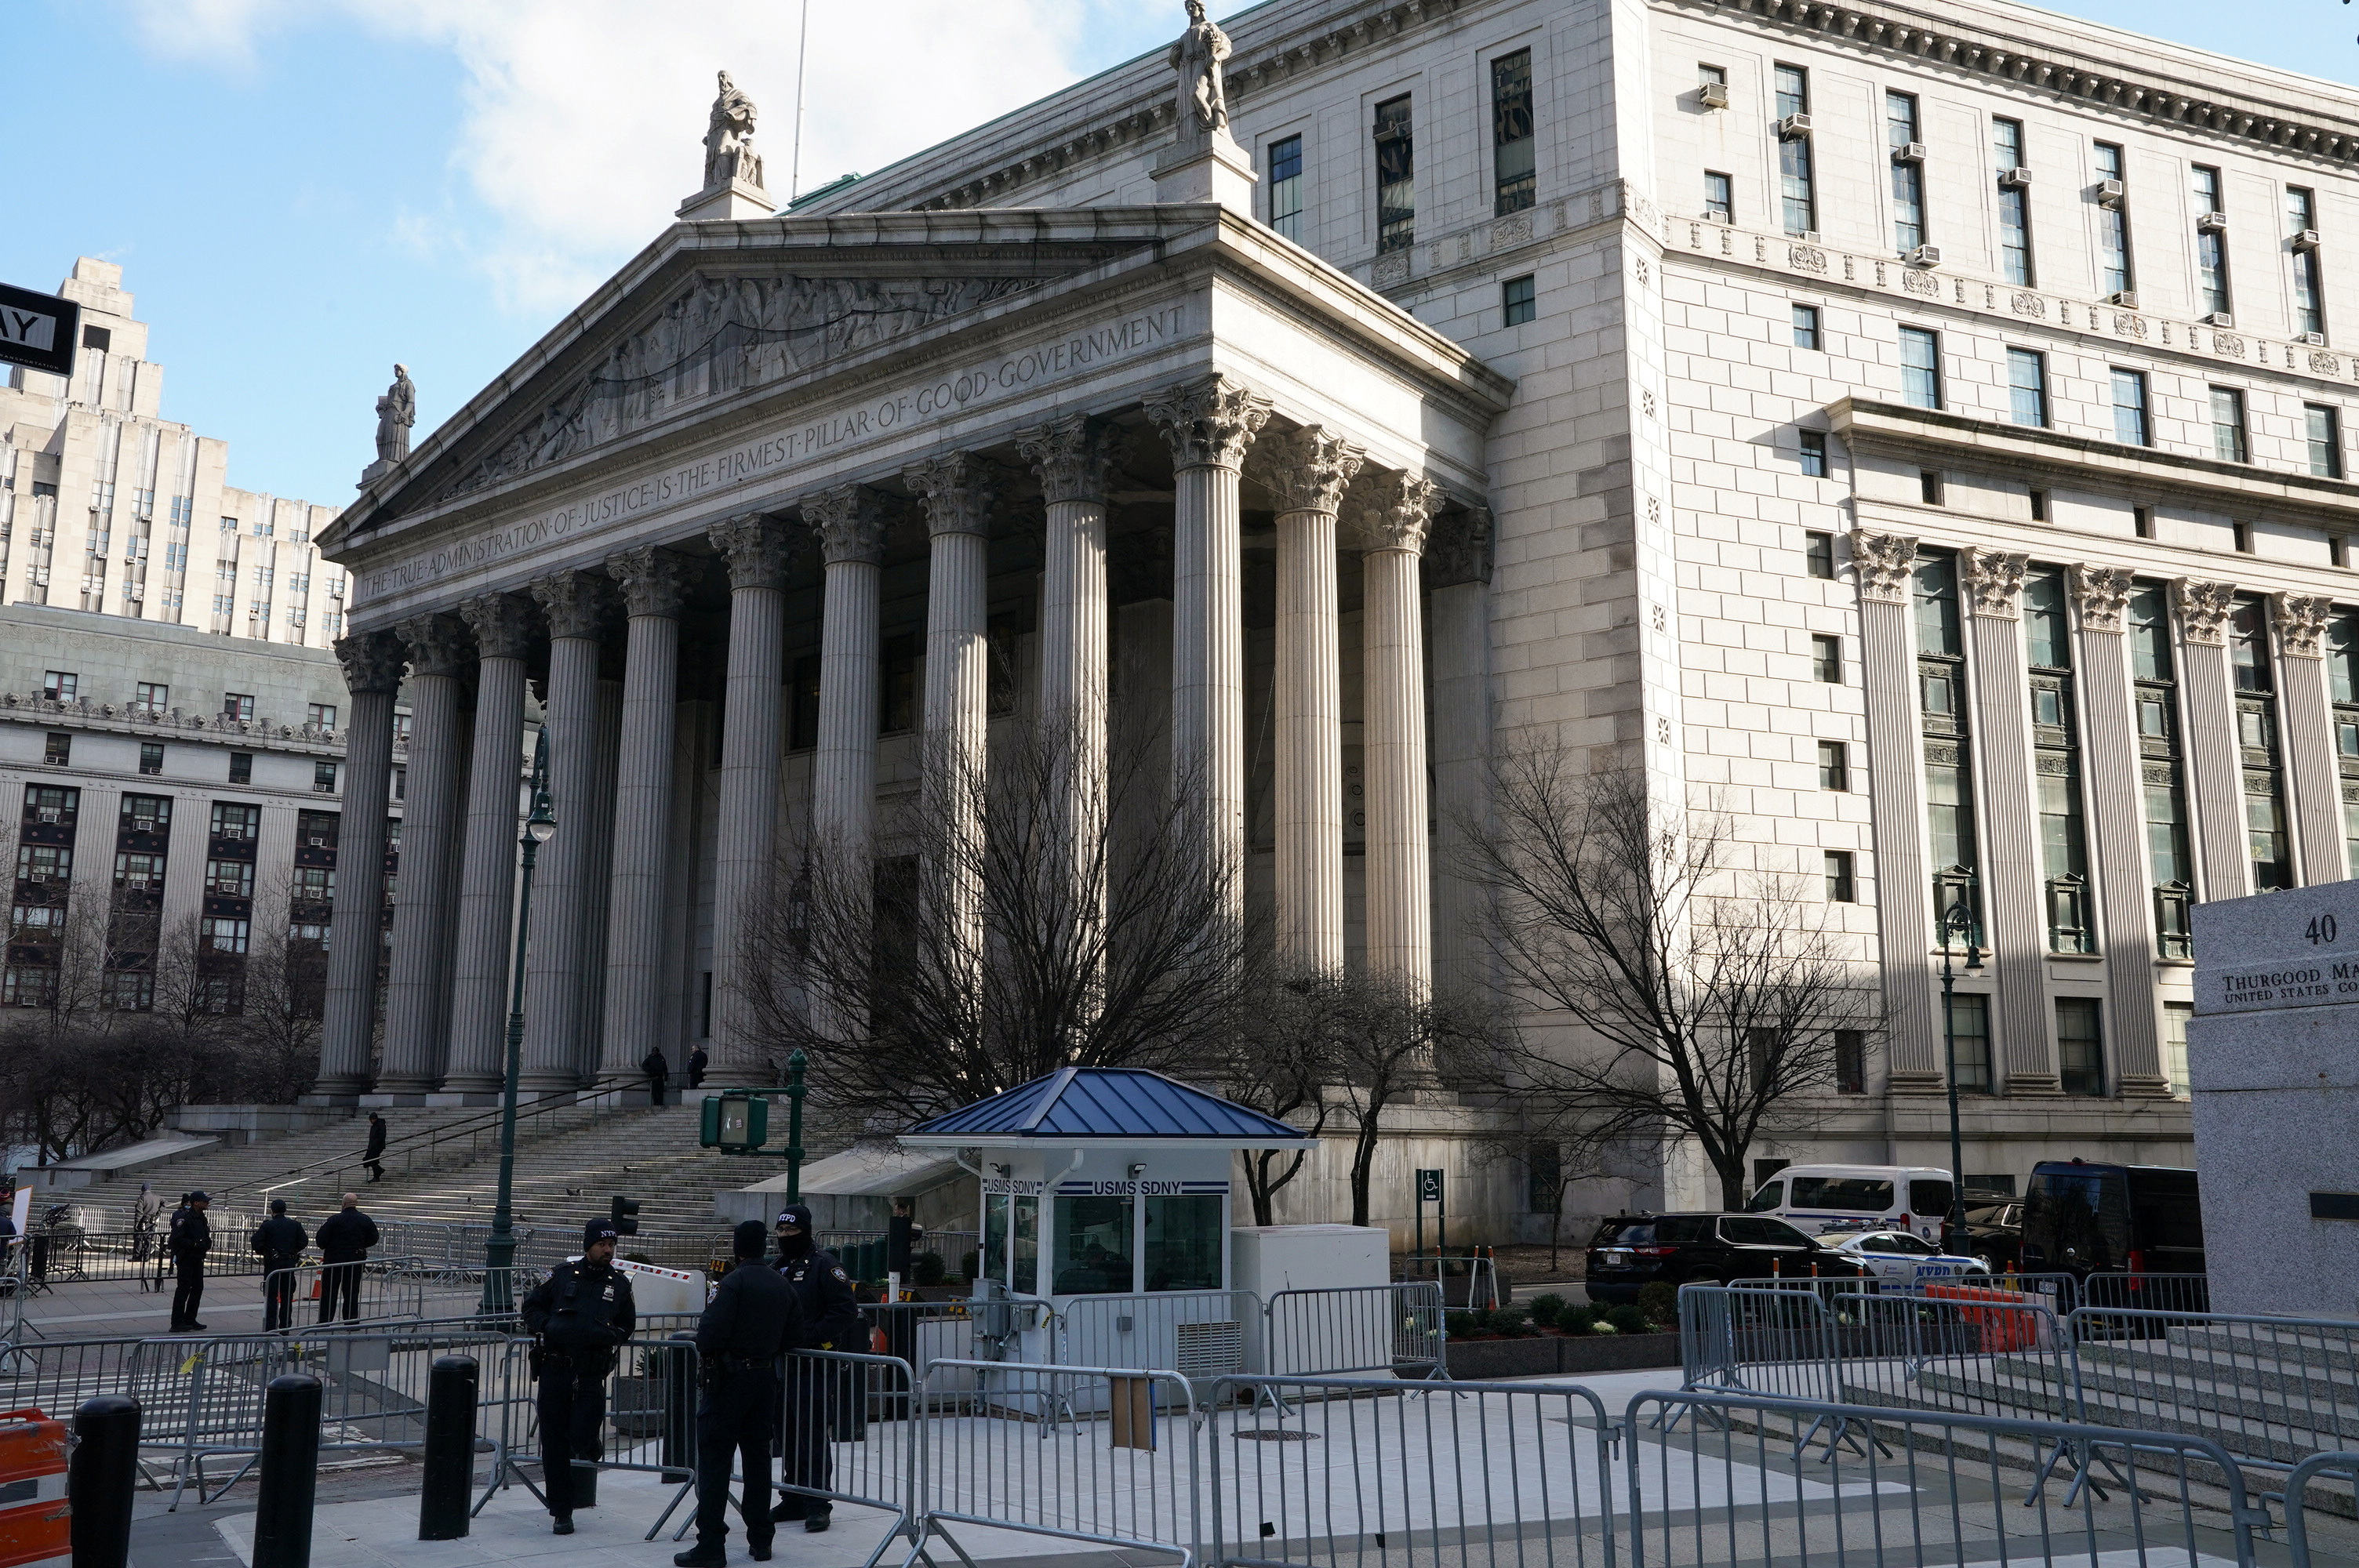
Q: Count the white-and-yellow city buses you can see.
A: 0